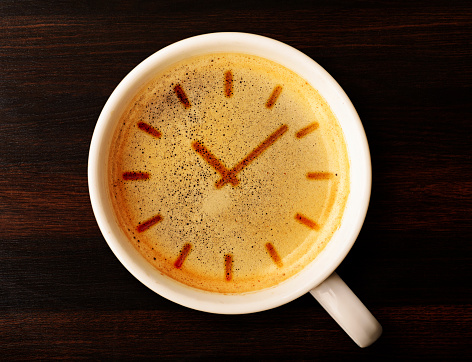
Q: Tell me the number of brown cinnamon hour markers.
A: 12